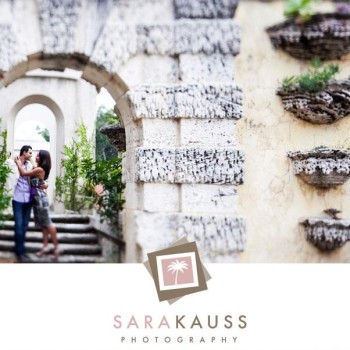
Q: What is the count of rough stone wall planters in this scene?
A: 4